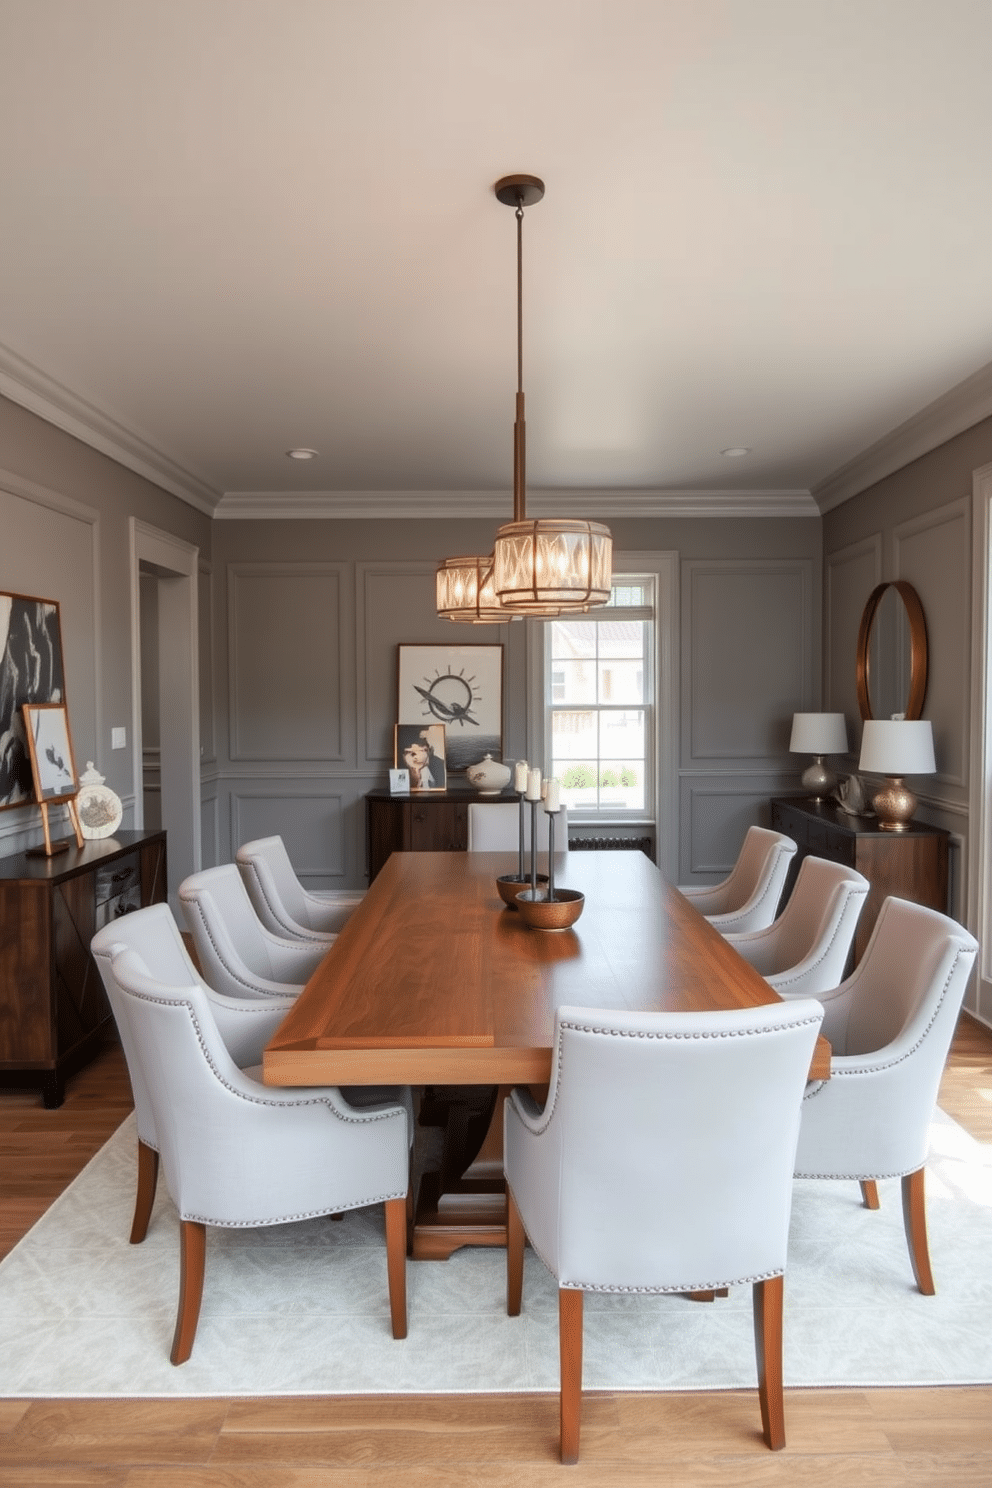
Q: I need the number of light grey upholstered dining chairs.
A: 9